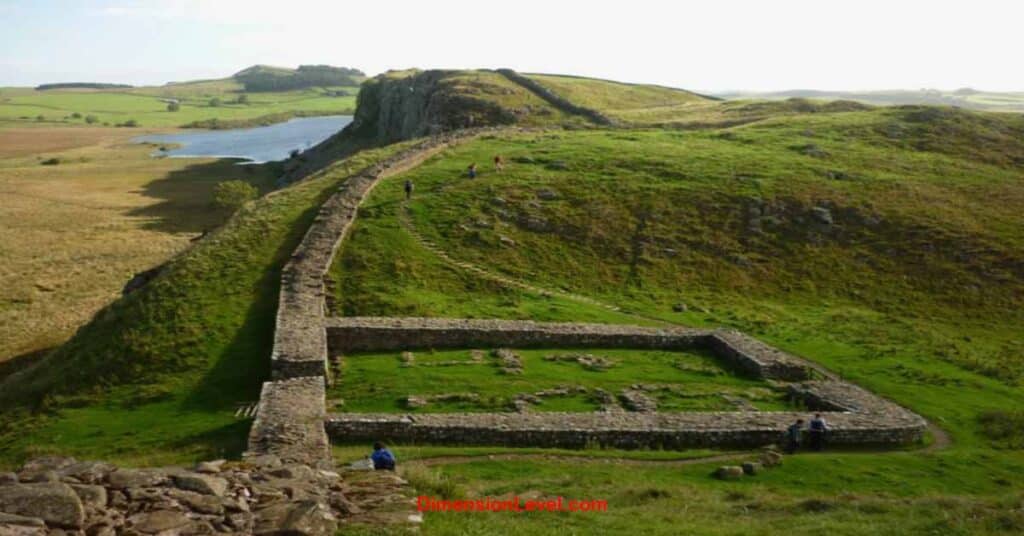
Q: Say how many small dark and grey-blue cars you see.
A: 0